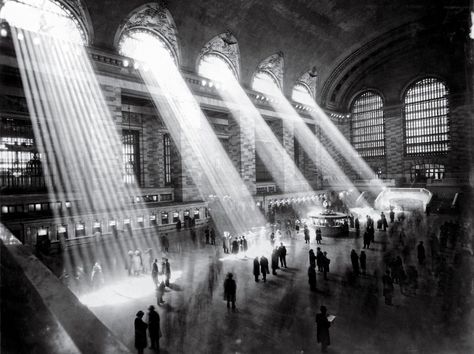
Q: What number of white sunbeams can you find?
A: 5